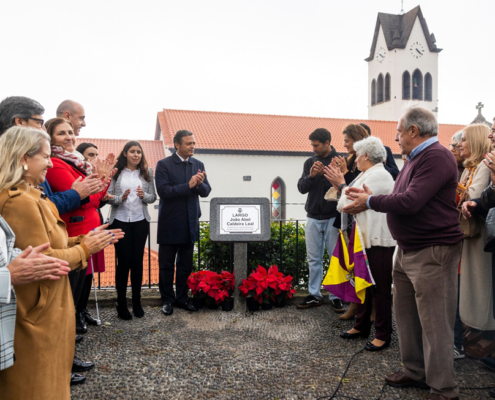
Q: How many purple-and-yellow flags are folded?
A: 1